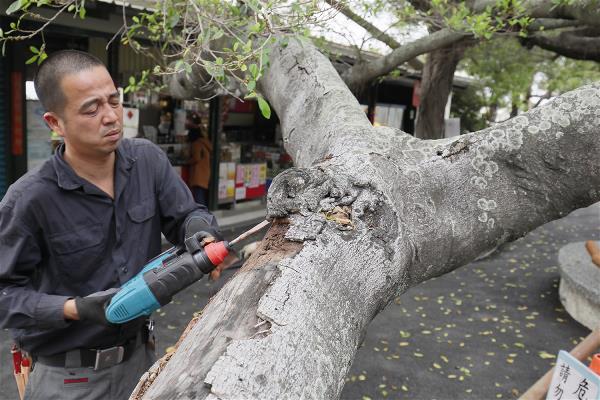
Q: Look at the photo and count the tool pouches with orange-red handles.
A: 1